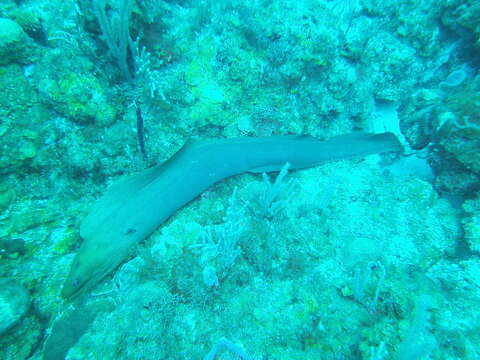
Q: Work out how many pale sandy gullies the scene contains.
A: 1